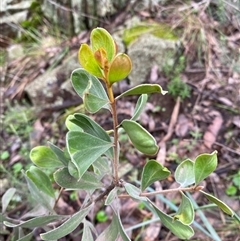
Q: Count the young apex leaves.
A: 4